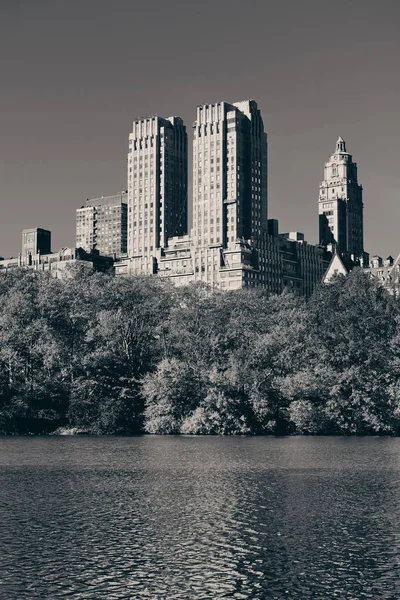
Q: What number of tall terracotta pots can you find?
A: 0